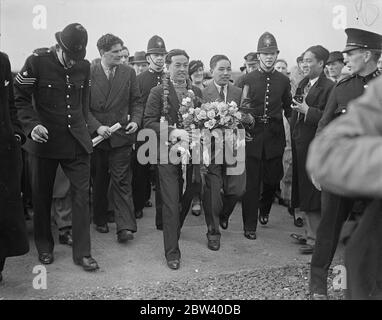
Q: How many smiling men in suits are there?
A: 3